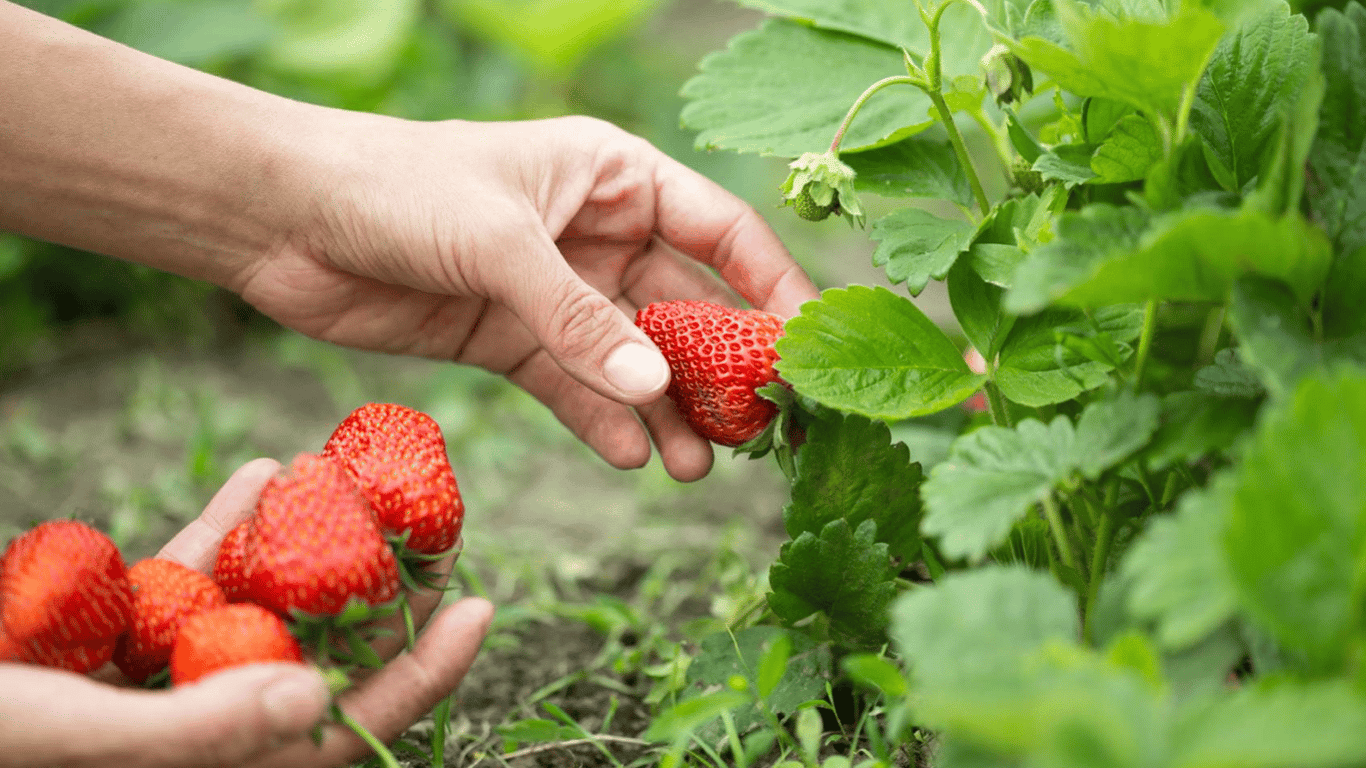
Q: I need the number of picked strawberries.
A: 6